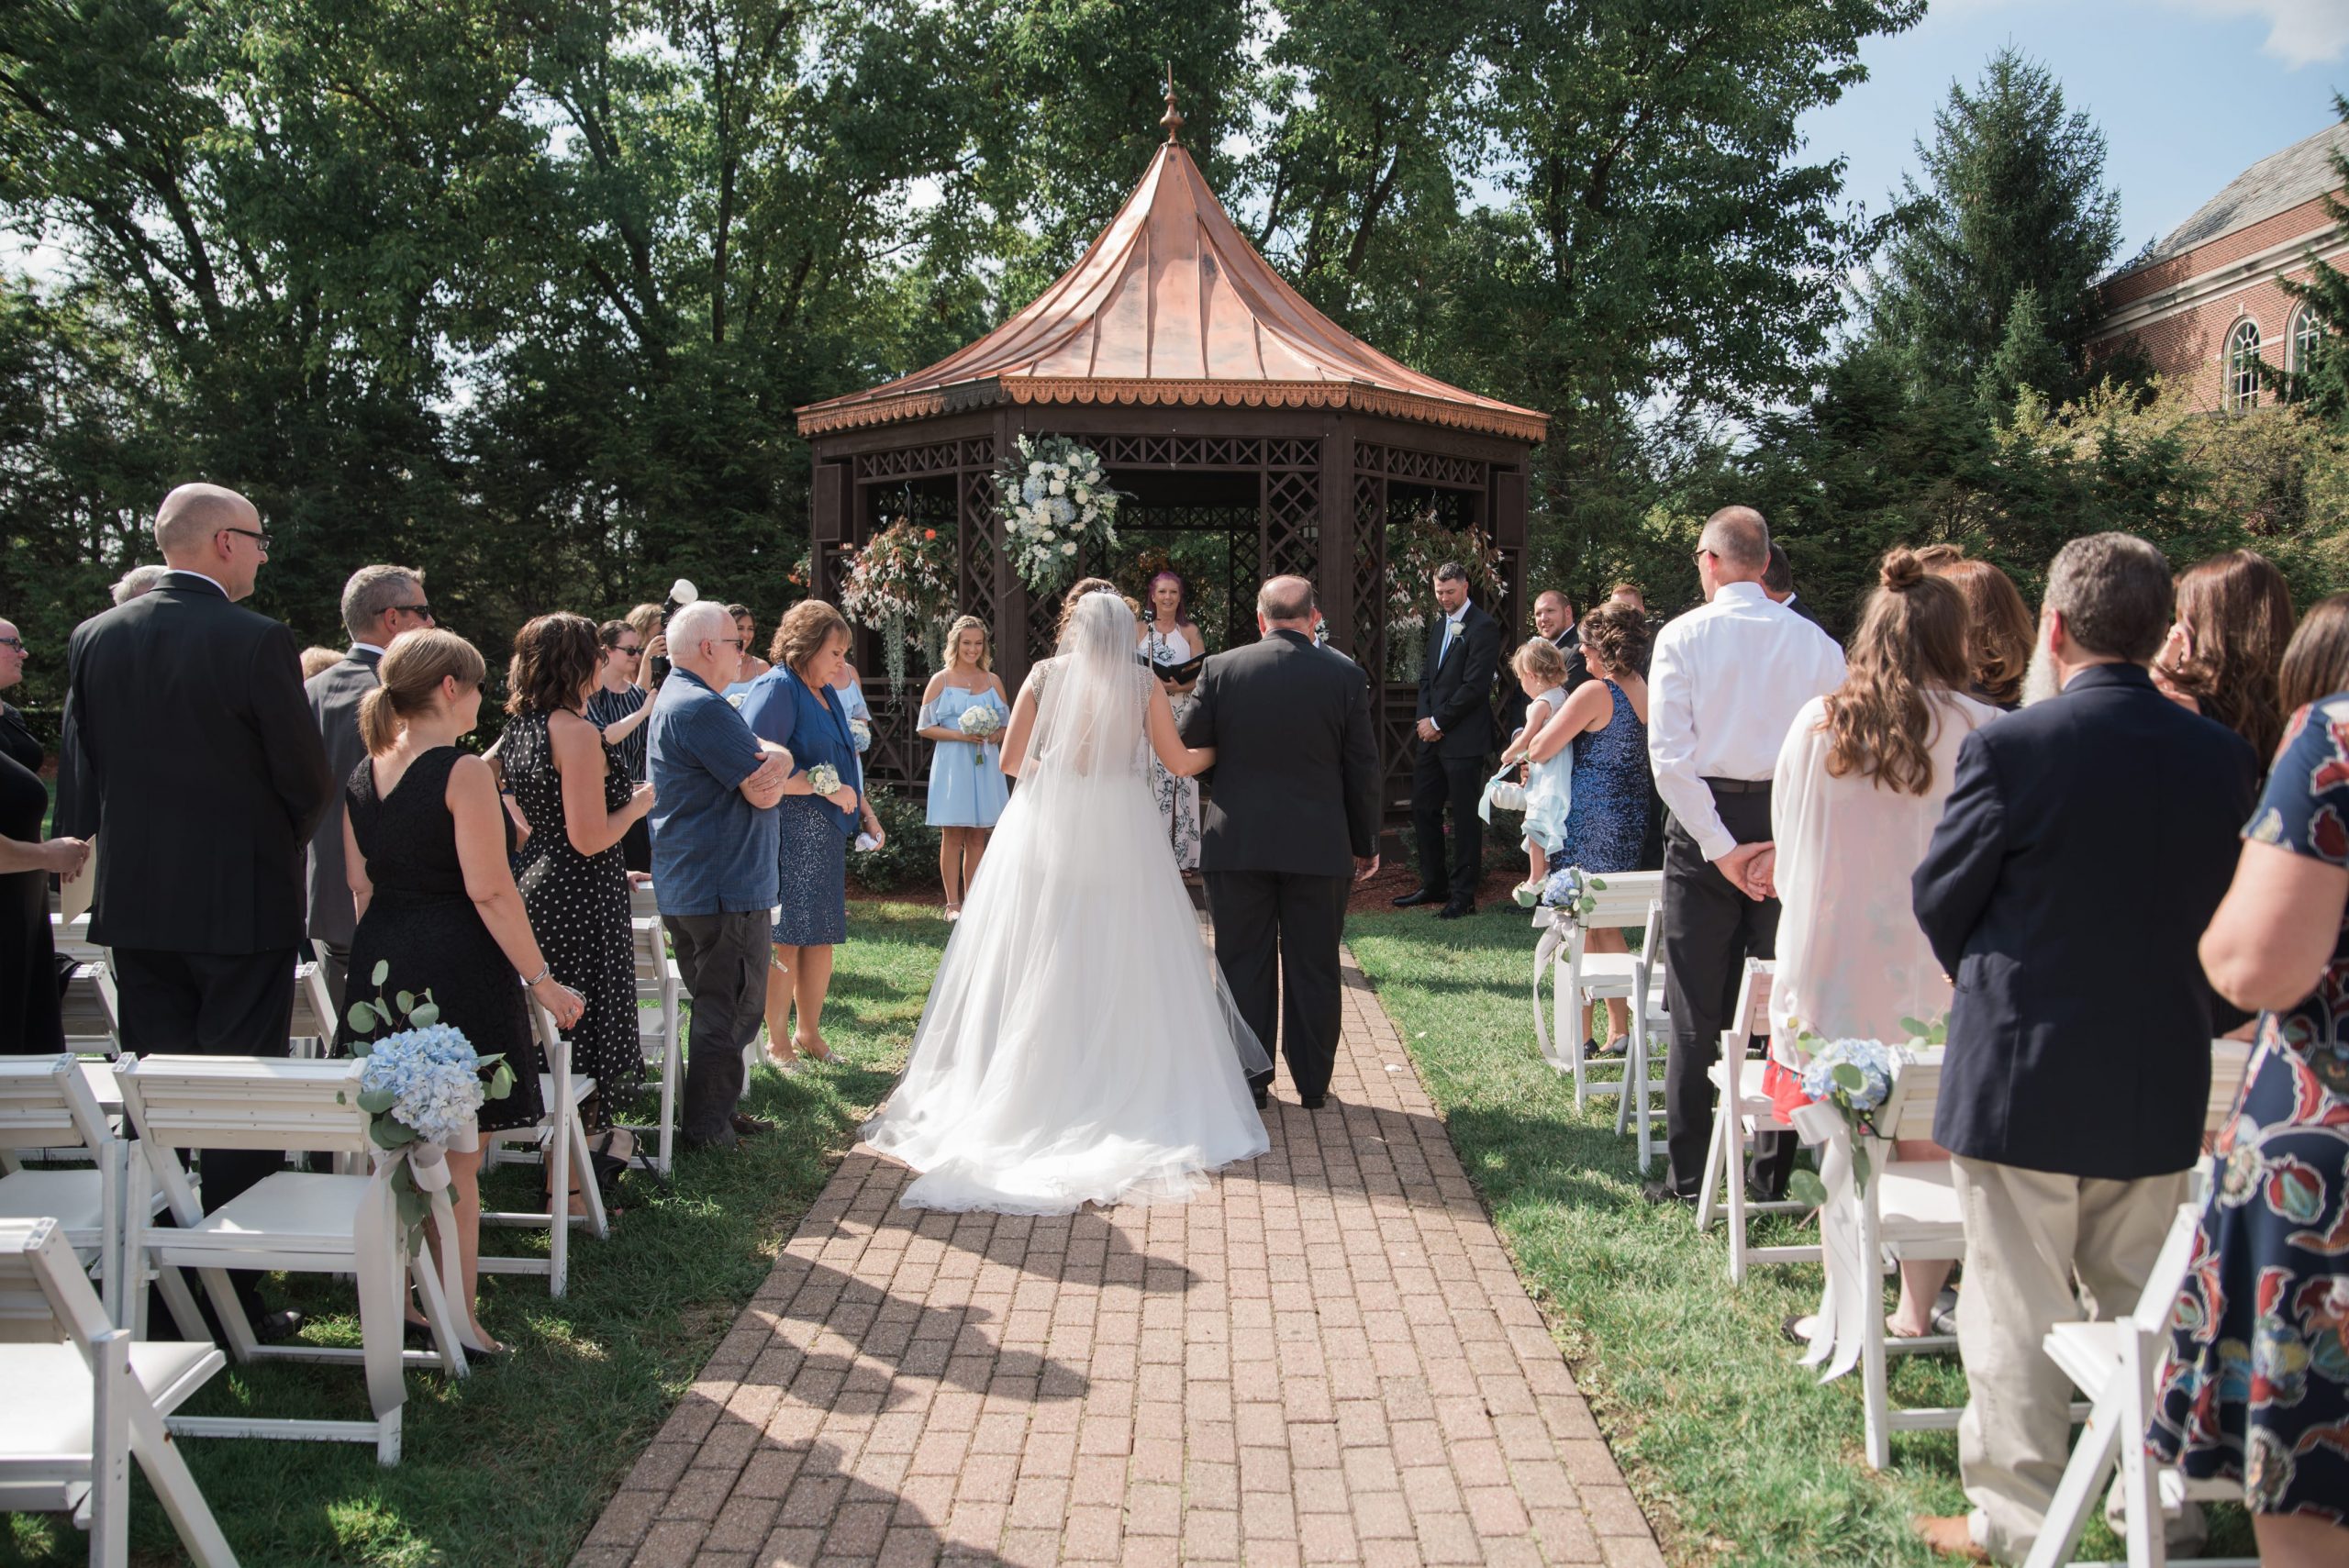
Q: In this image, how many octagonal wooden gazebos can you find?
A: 1